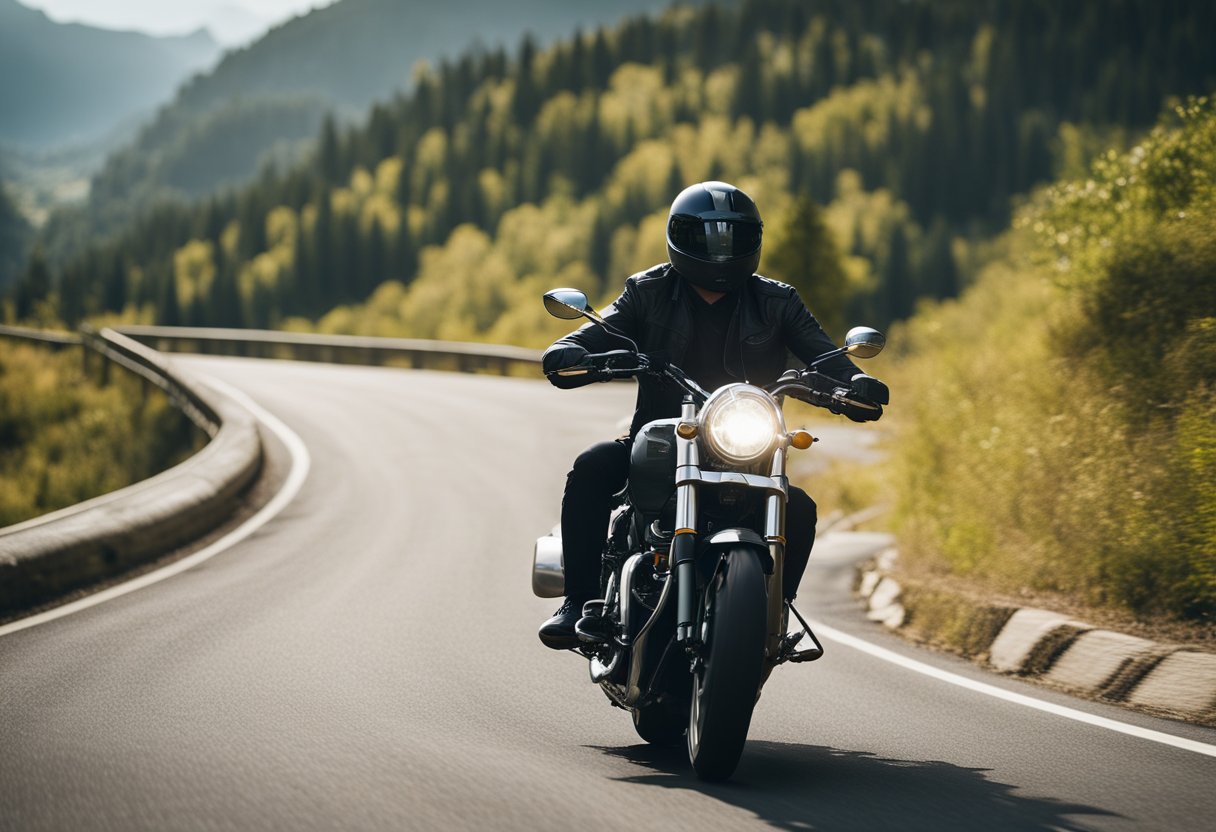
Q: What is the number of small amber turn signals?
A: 2